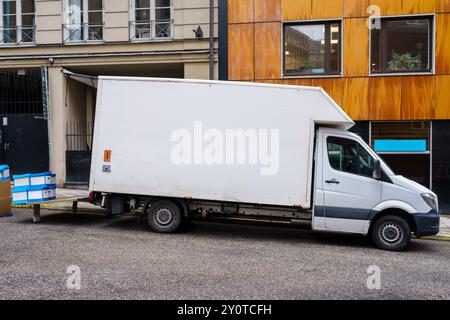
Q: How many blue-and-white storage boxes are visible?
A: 5